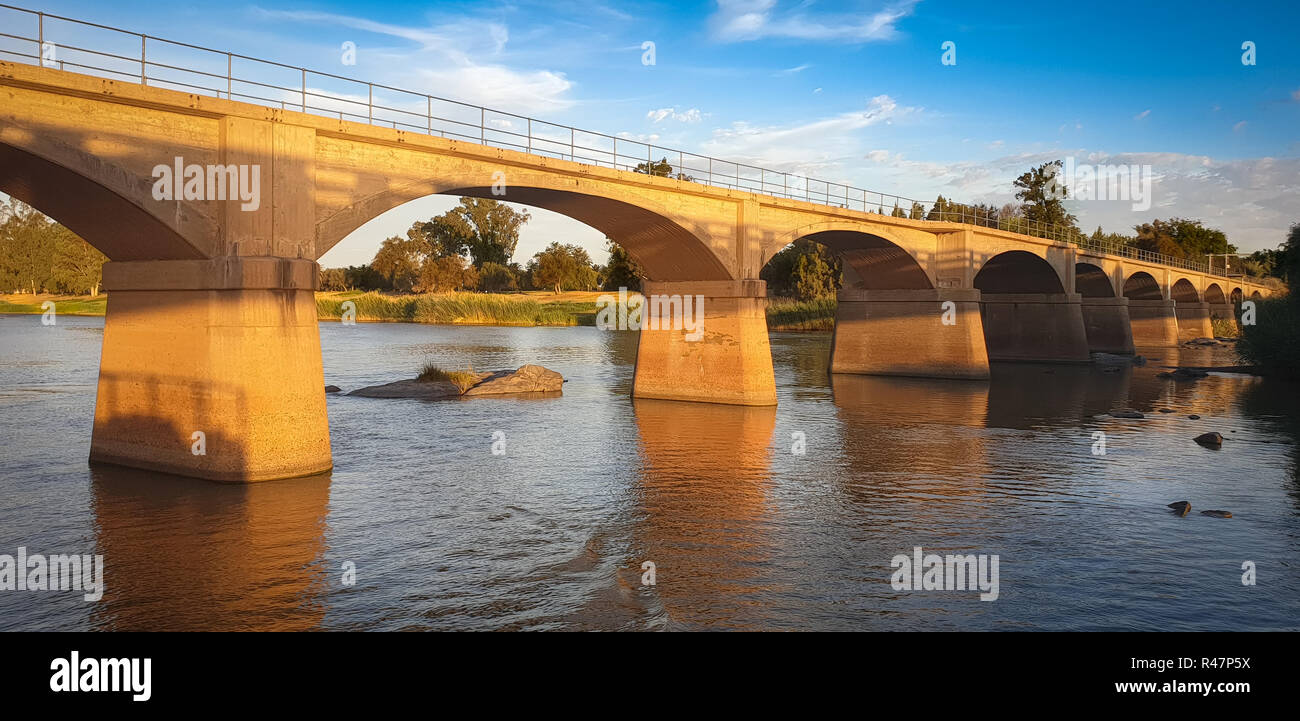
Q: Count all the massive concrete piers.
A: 8